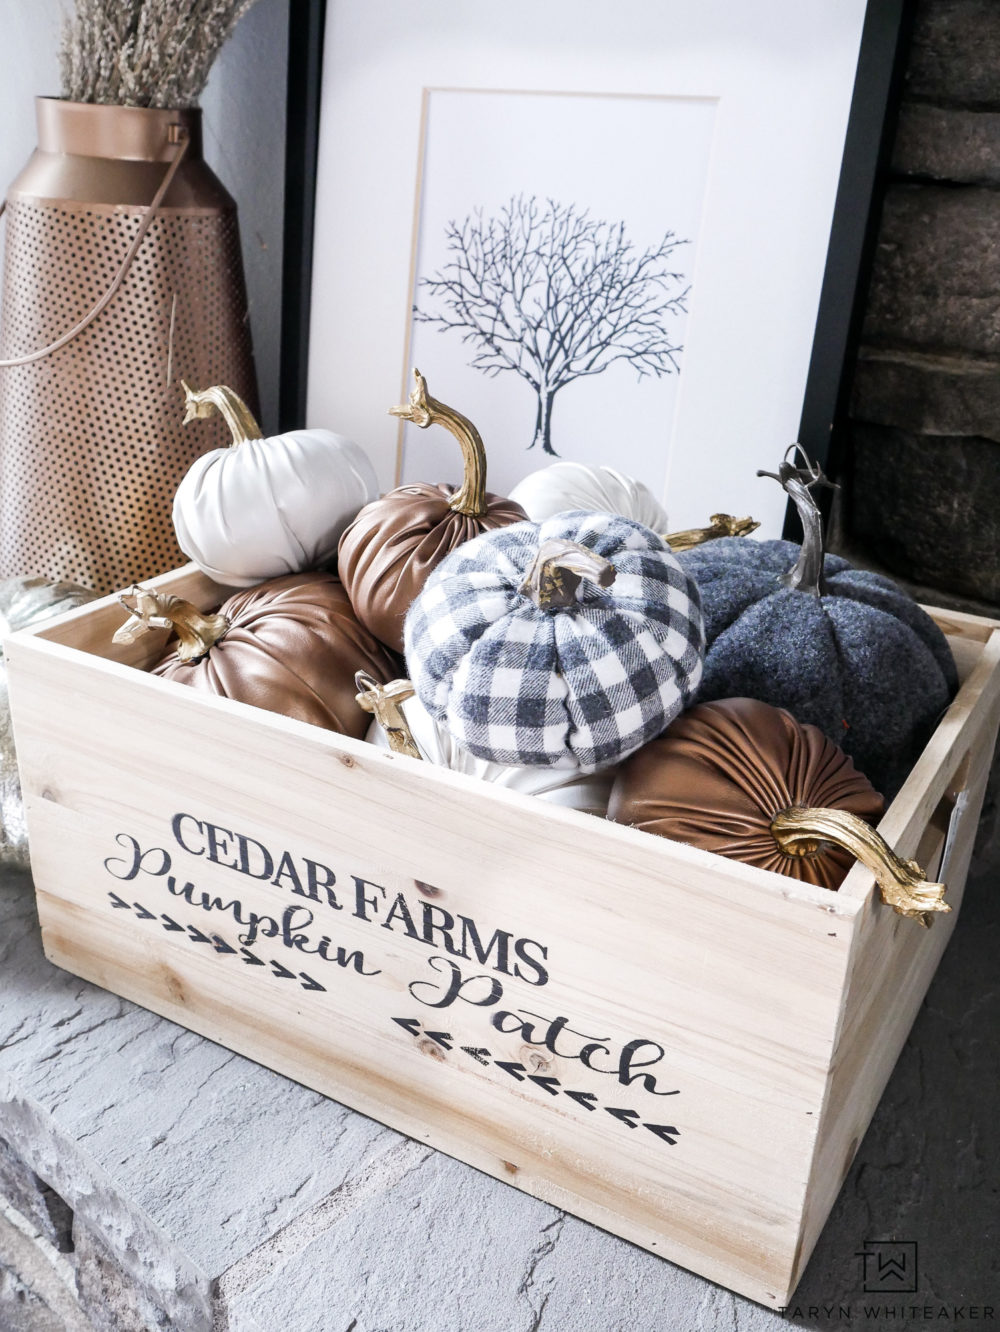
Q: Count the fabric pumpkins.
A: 8